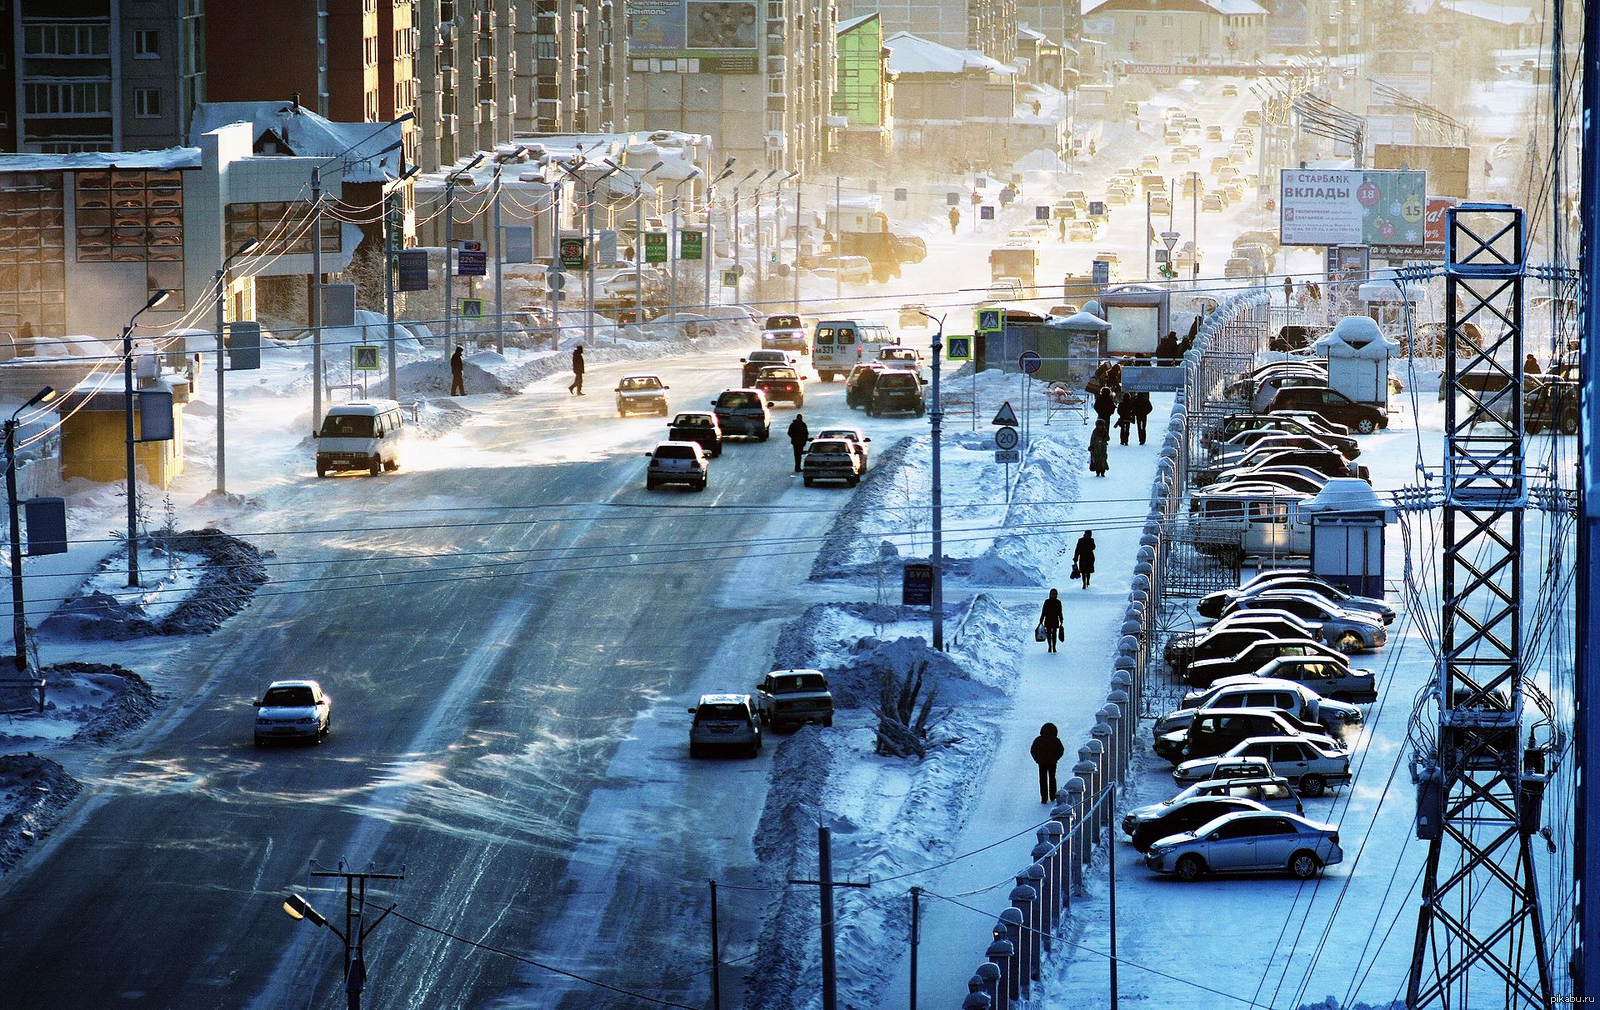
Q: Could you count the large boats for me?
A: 0